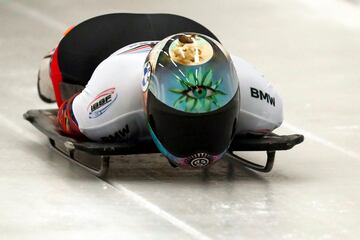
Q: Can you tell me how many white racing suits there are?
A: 1